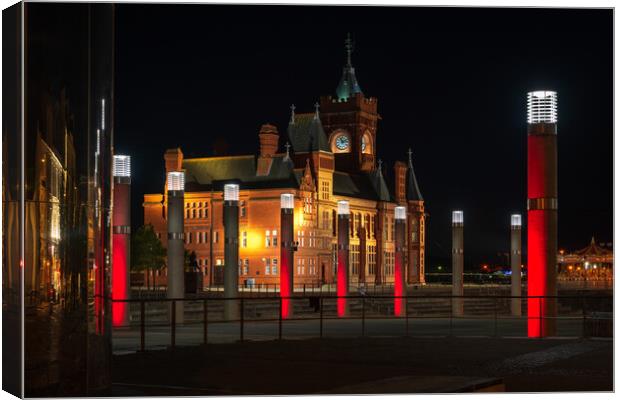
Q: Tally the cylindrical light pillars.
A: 9